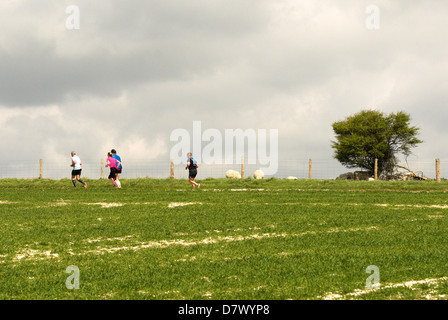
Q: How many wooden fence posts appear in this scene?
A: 7